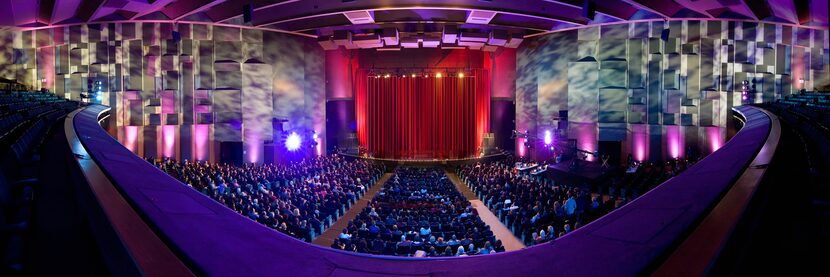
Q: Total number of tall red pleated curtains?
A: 1